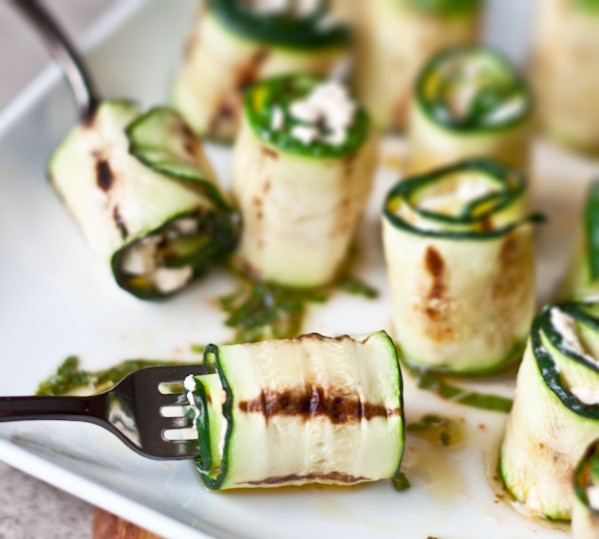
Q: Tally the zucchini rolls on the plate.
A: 11